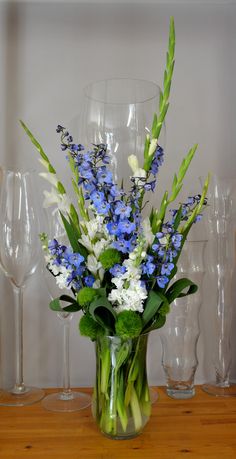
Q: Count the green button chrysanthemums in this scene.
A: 5